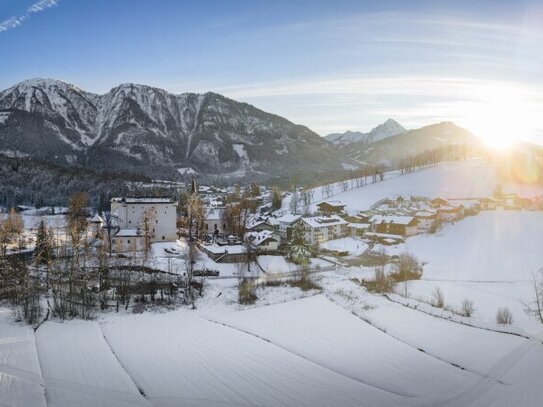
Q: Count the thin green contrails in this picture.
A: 0